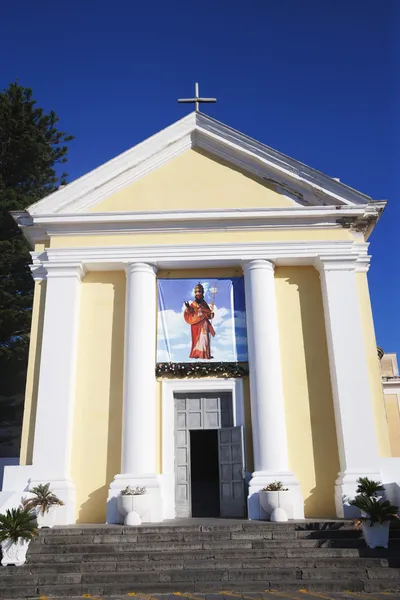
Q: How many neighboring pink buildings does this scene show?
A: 0